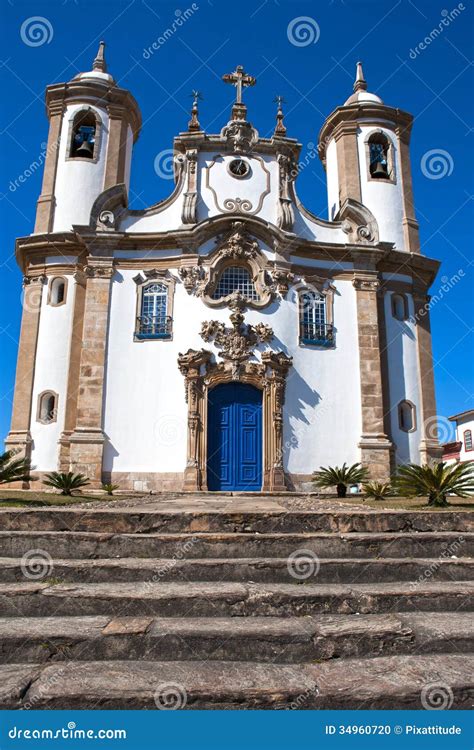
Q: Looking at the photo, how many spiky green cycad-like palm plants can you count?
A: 6